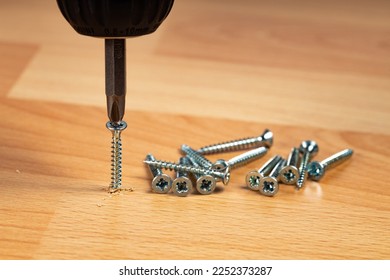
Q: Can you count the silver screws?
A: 13